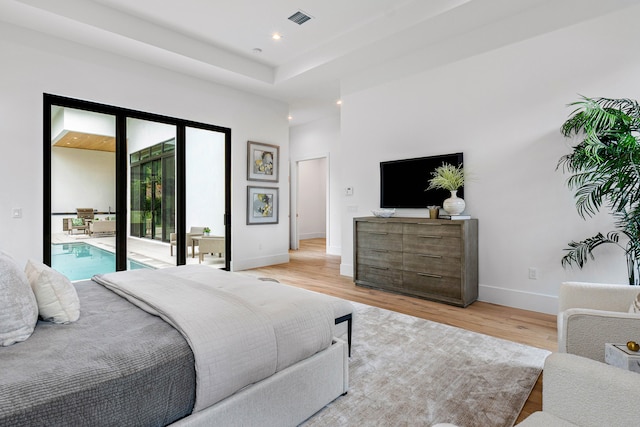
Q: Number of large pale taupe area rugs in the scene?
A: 1